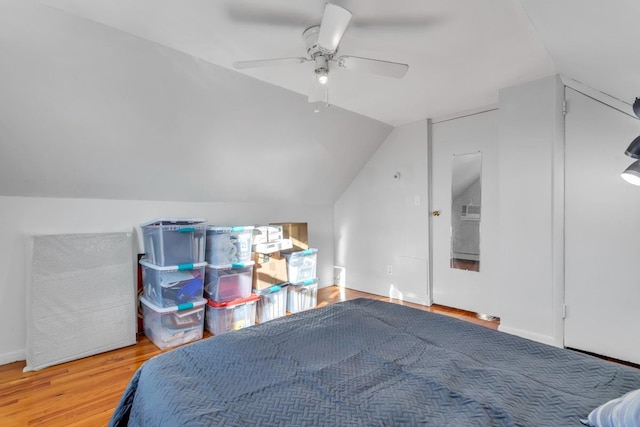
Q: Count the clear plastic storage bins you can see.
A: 9